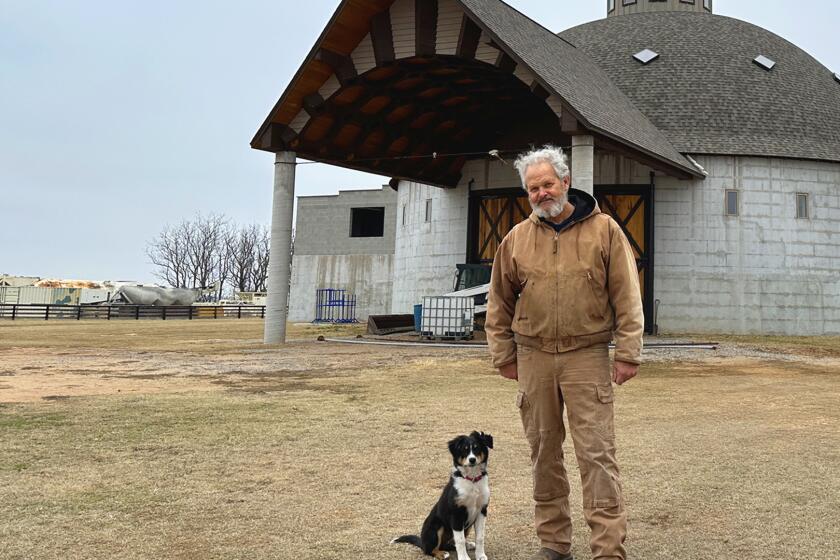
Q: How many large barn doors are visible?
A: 2